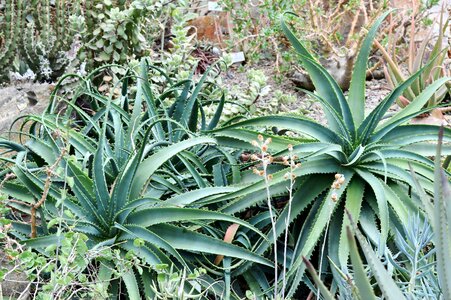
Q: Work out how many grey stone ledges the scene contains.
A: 1